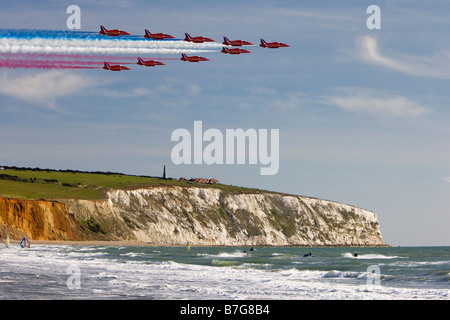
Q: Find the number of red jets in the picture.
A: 9